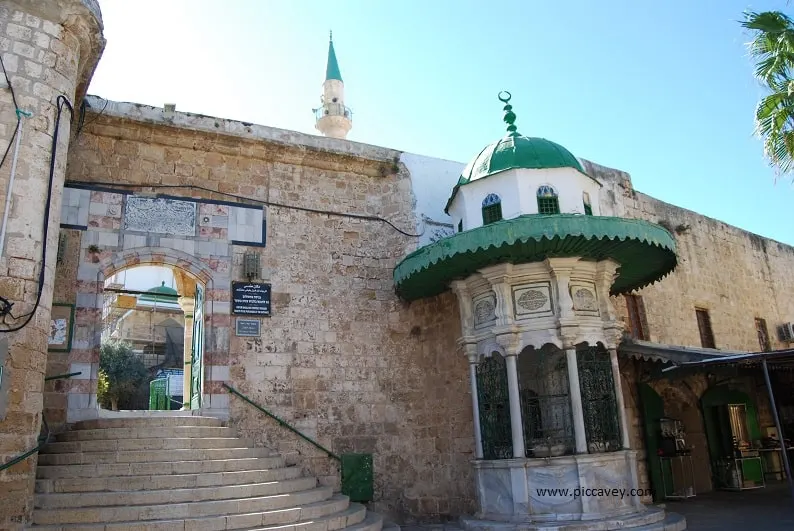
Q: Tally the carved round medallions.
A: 3